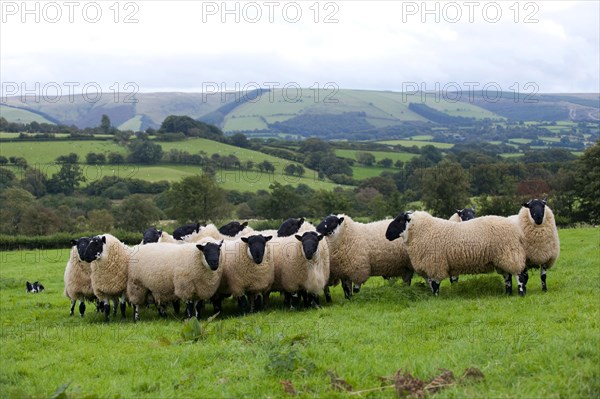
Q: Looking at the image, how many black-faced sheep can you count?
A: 13